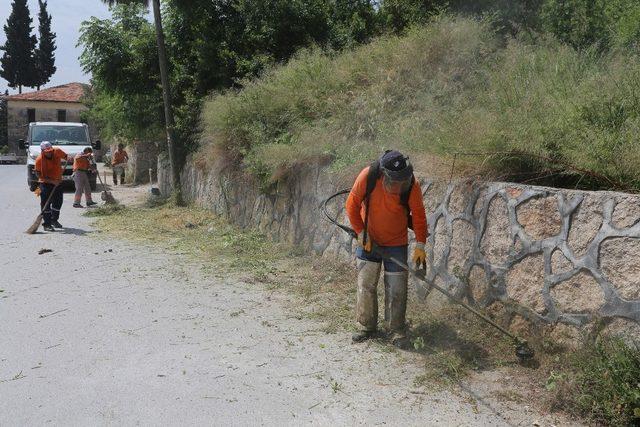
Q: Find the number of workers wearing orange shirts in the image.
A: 4